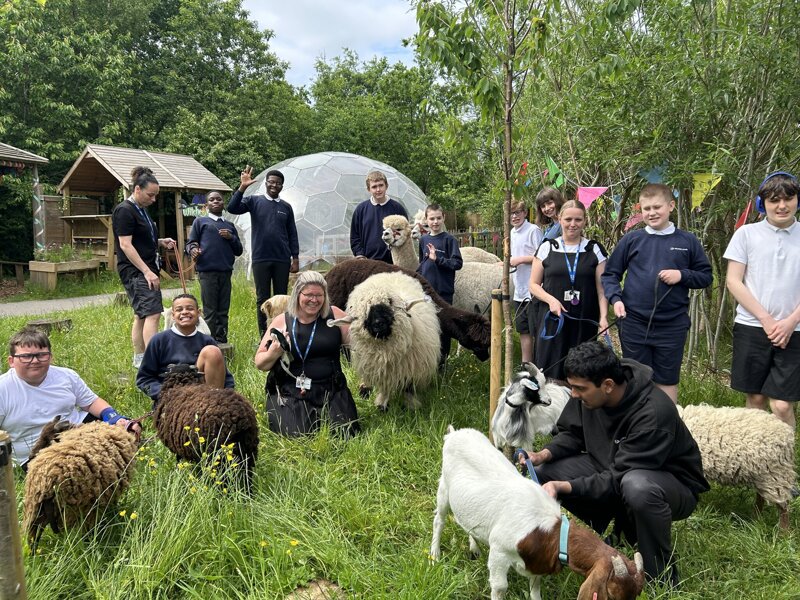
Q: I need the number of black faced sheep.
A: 1